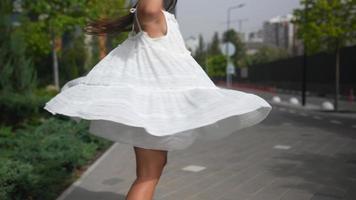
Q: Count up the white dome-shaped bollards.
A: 3